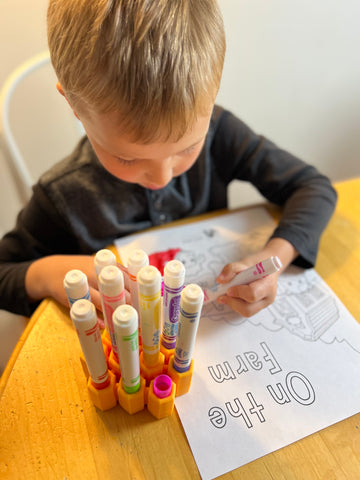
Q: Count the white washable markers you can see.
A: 10